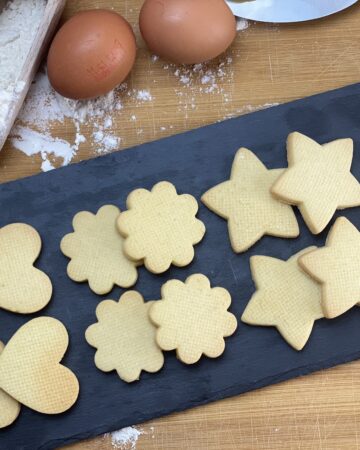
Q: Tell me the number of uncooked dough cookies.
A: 11